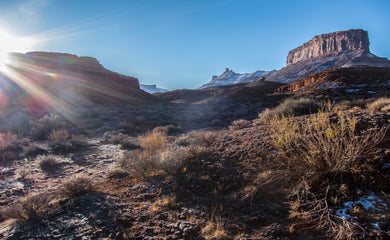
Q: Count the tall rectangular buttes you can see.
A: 1